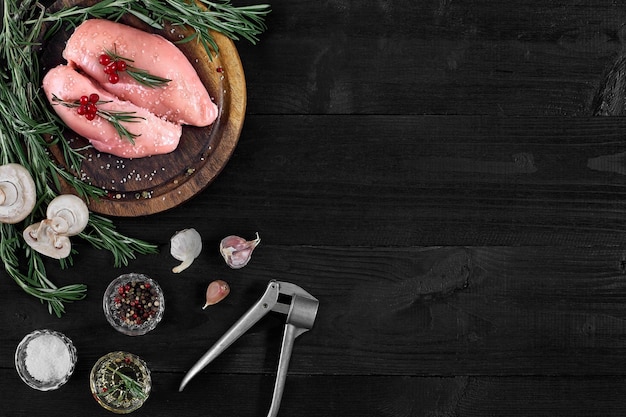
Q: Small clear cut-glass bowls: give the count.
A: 3